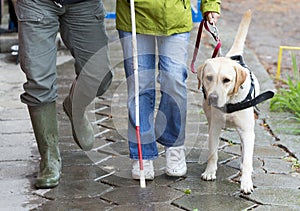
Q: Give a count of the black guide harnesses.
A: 1